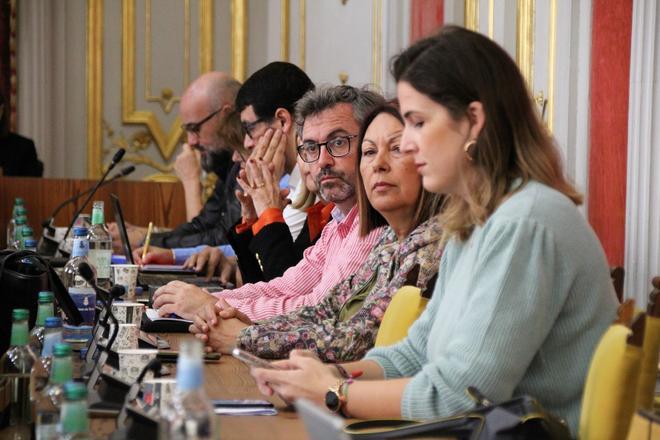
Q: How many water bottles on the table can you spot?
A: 13